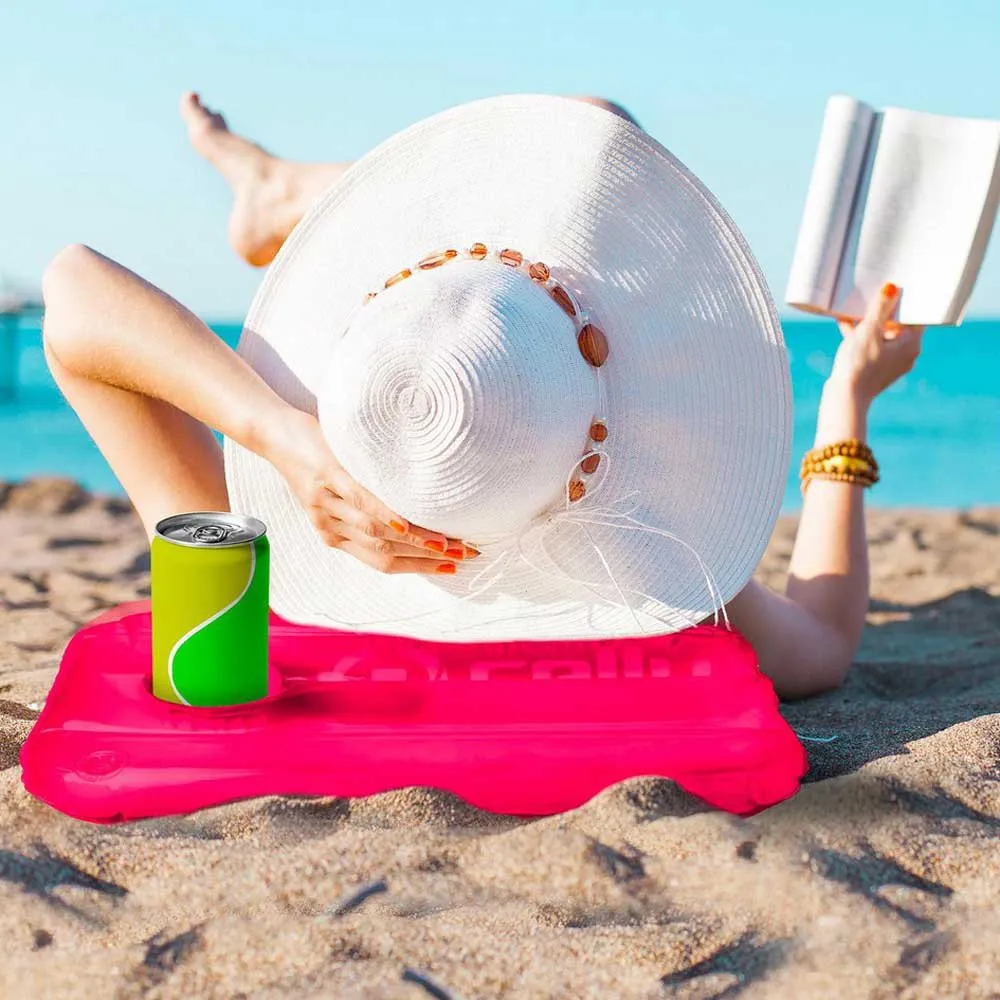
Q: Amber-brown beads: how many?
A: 11